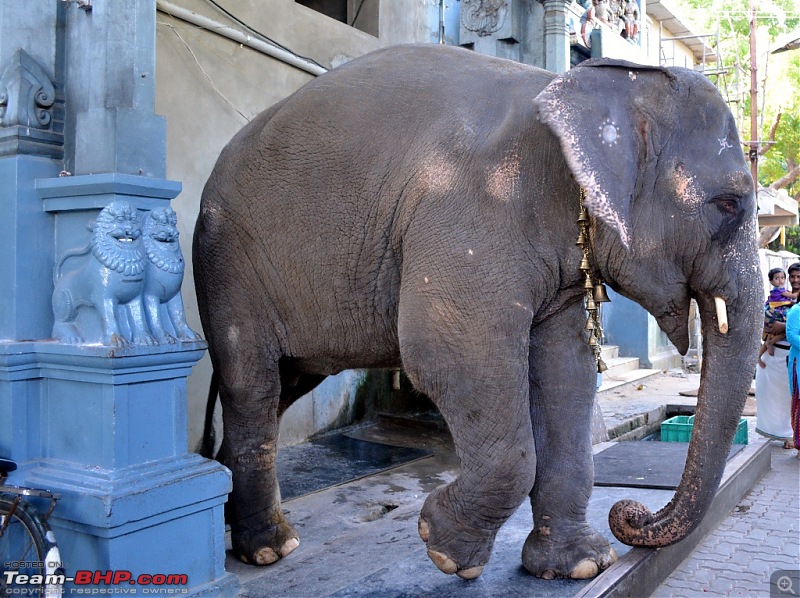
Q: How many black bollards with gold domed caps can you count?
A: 0